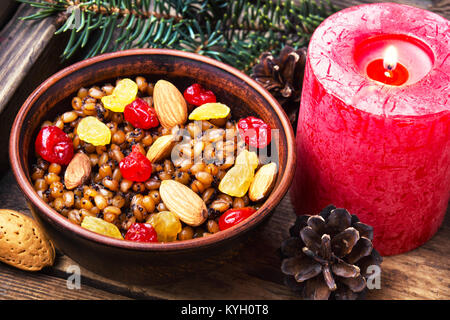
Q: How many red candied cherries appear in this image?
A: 7